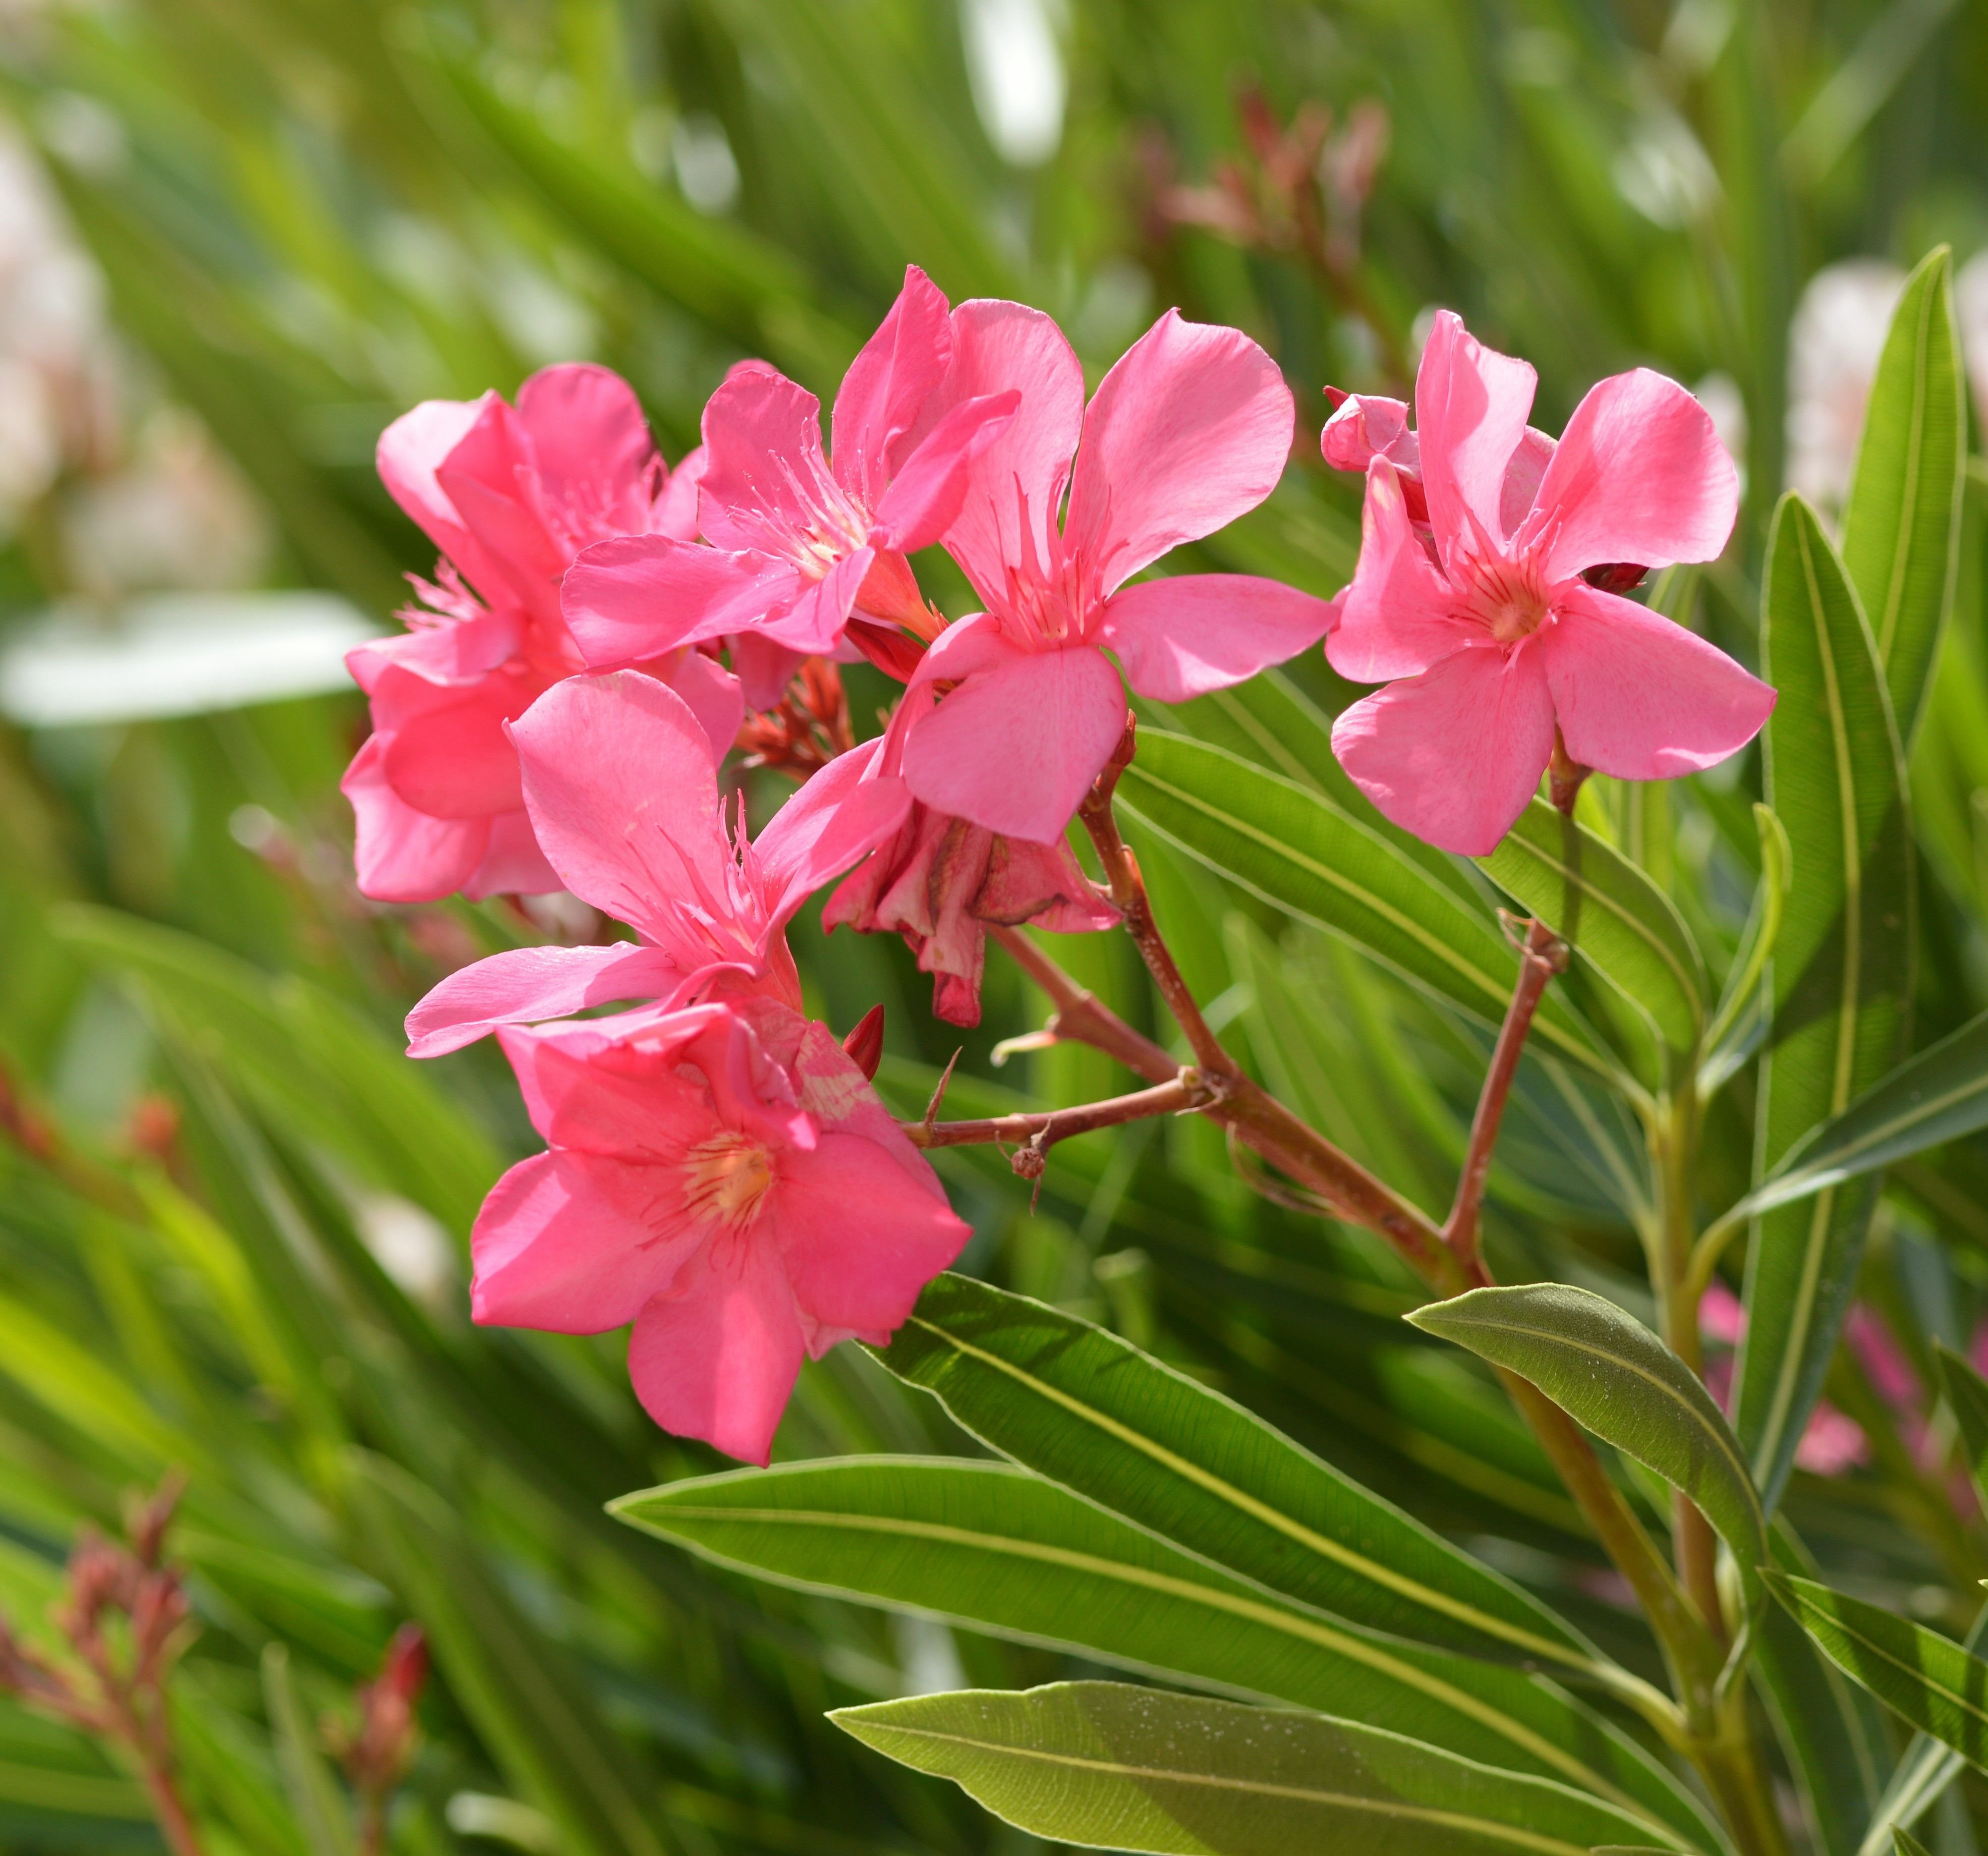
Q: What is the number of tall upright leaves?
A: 2